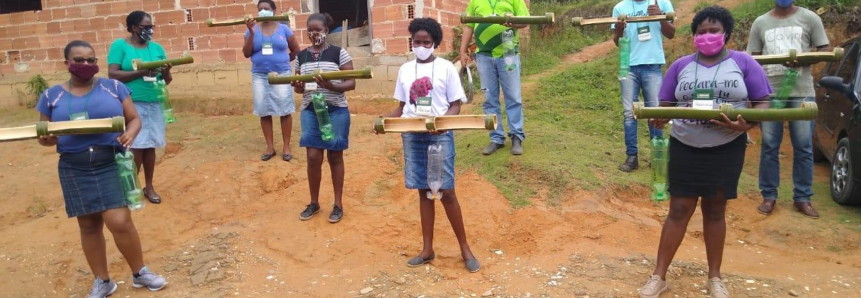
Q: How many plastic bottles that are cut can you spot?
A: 8